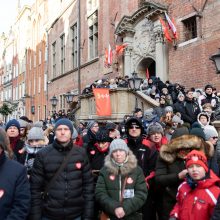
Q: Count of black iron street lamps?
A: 4